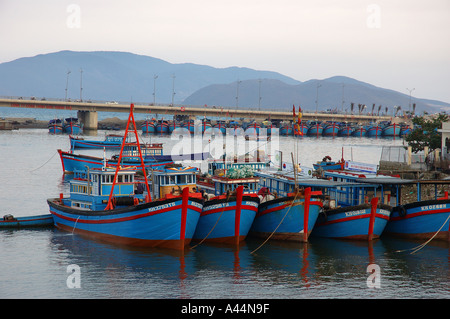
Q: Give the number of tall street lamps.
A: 9